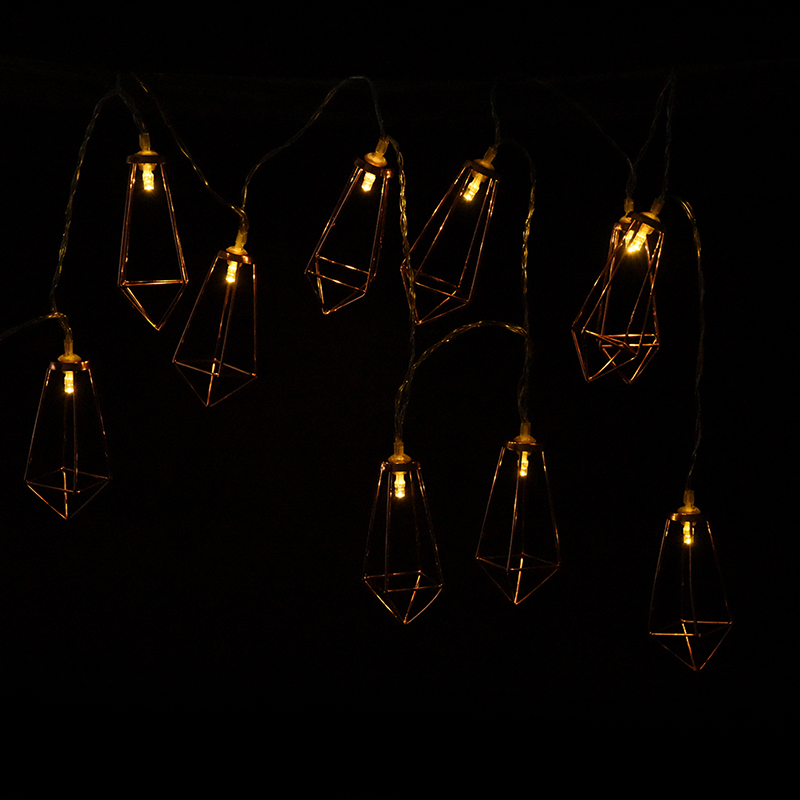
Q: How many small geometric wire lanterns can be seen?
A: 10